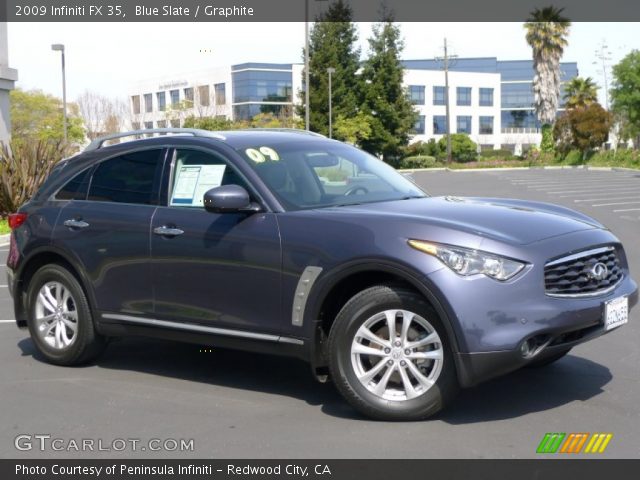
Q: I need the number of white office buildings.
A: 2